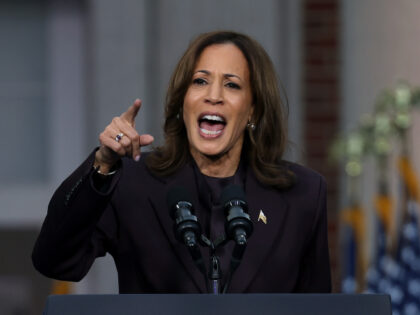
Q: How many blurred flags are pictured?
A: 3